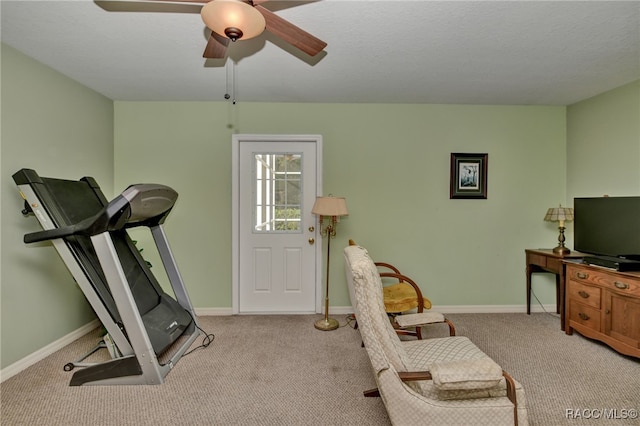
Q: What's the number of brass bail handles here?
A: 4